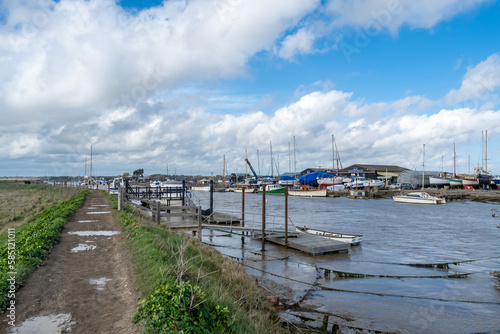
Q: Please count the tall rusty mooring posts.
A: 3